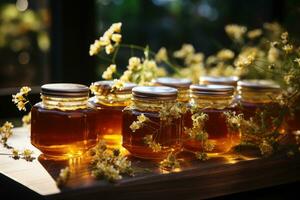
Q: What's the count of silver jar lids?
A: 7